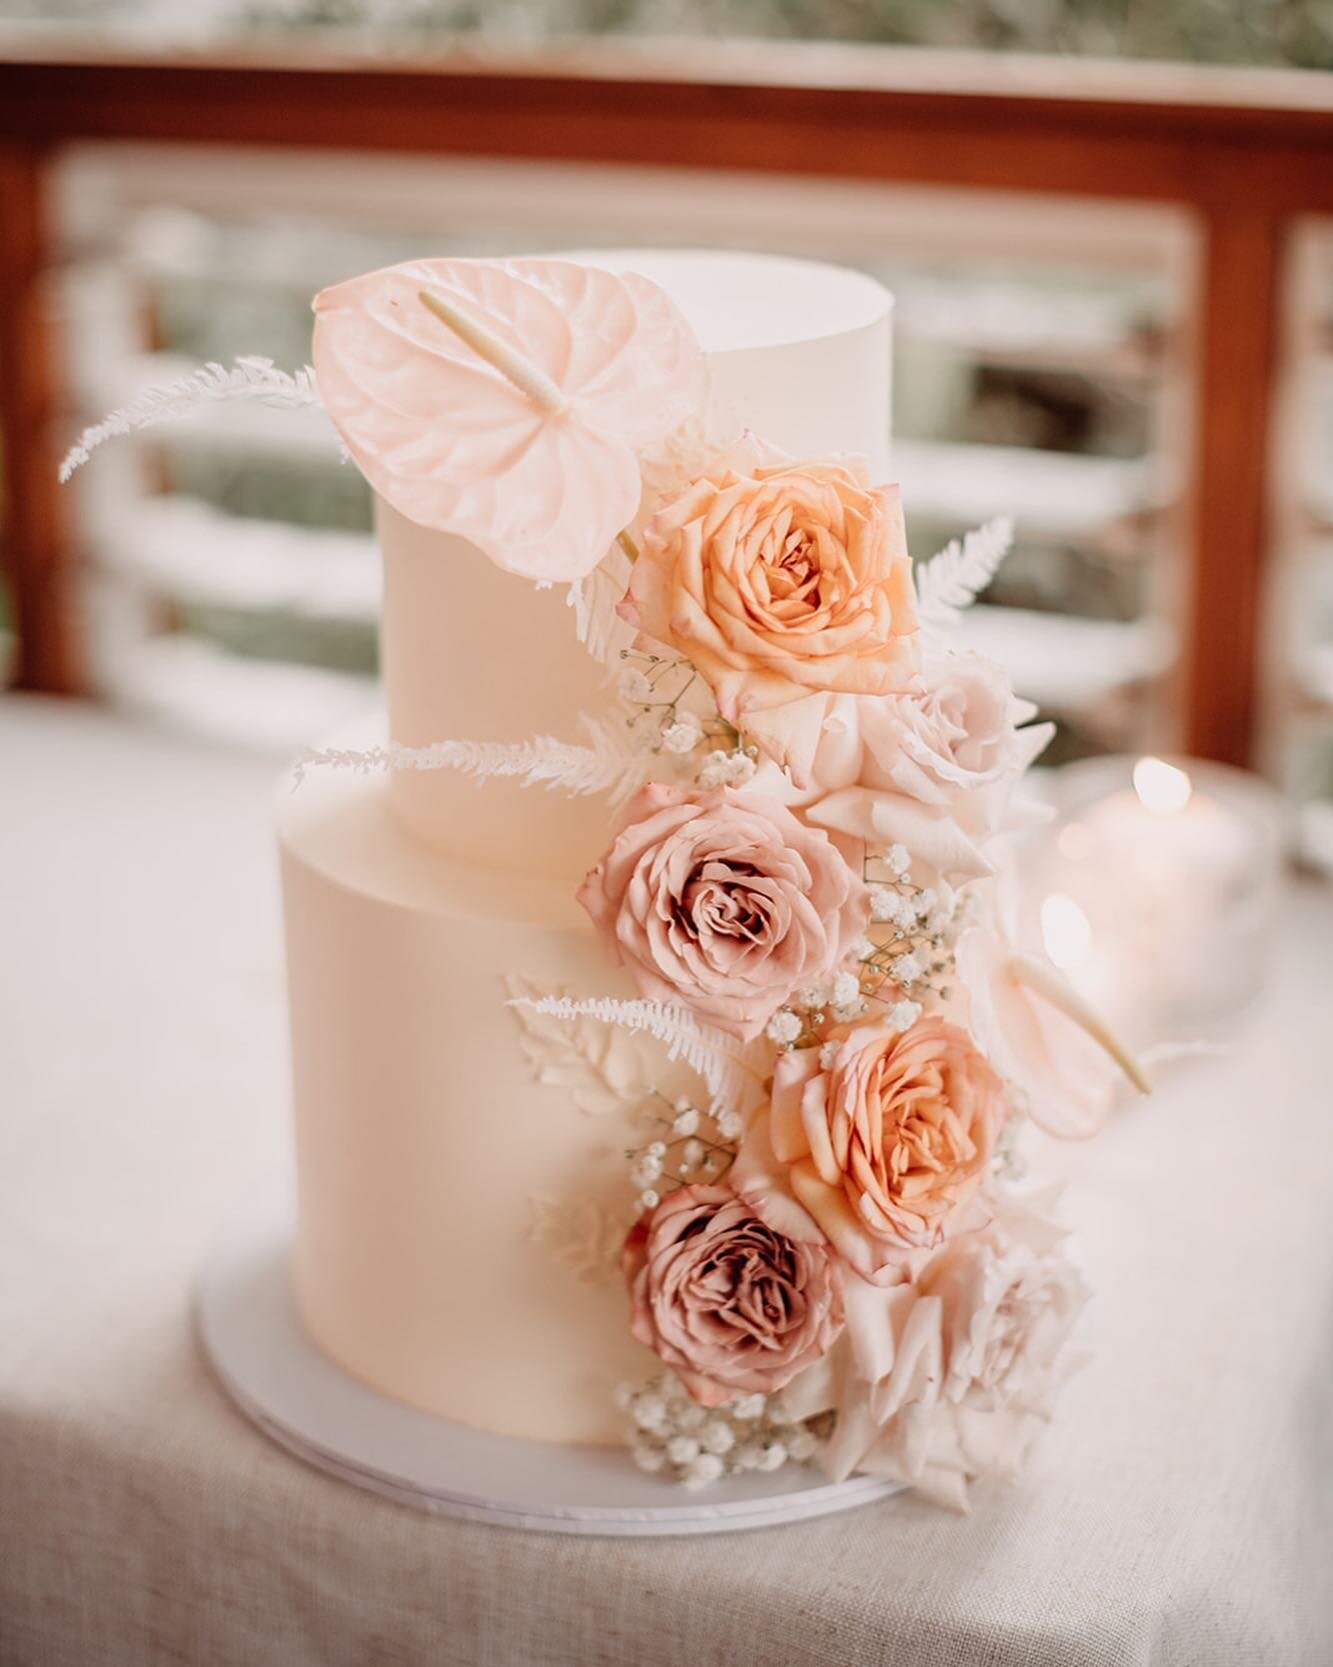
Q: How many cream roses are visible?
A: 2